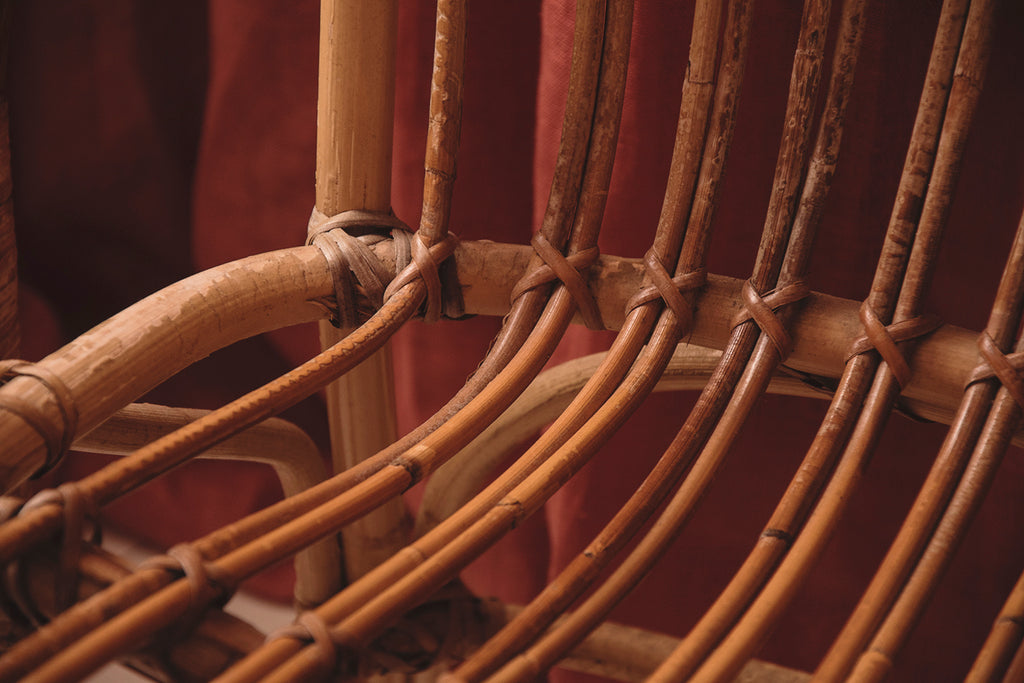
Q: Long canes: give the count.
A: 11